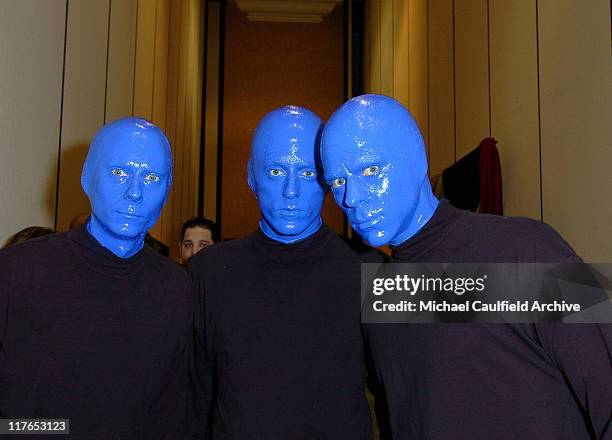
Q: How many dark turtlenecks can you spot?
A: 3